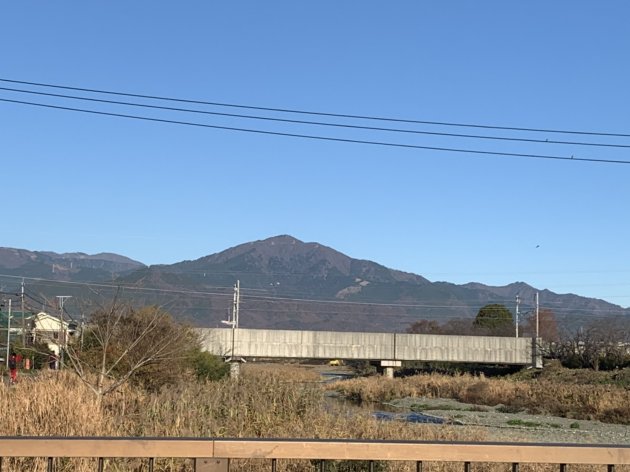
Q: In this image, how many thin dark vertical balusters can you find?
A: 11